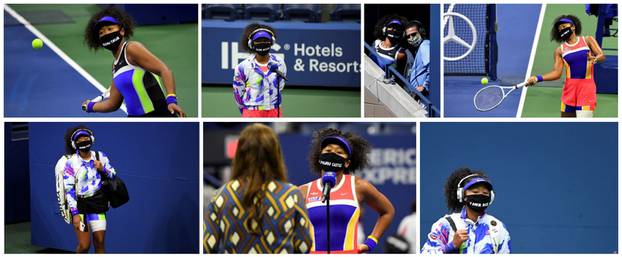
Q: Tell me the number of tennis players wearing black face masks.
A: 7